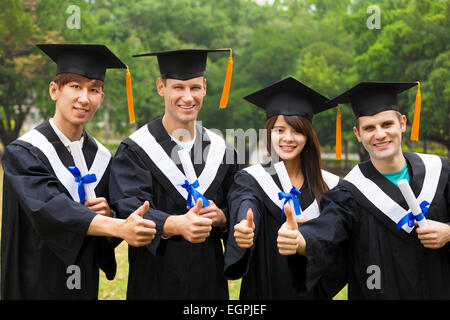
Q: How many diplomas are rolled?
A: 4